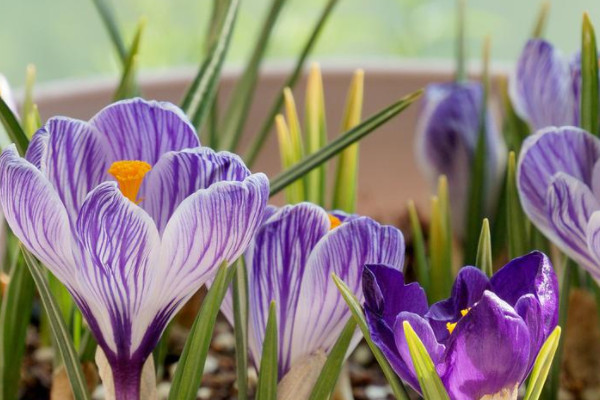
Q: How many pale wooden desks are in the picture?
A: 0